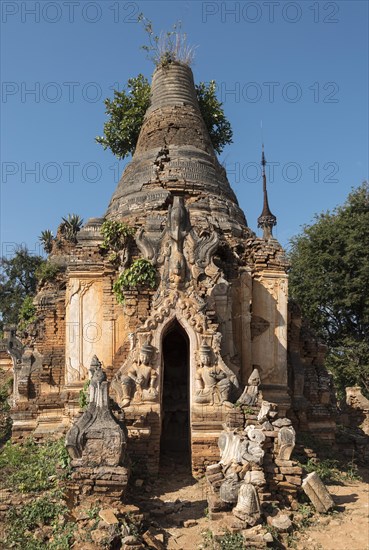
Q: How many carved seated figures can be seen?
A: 2